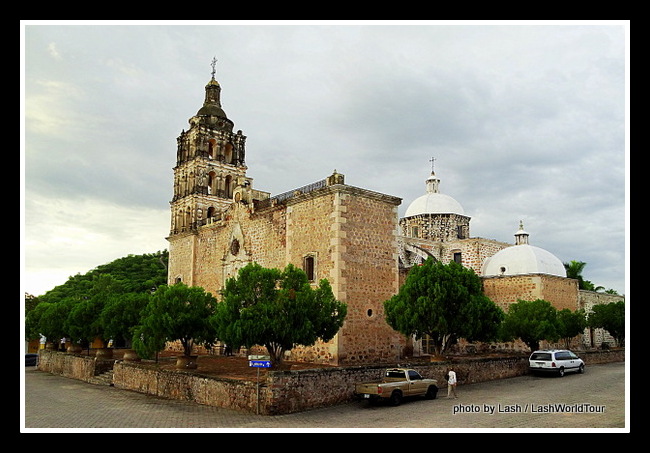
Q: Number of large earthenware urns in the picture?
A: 5